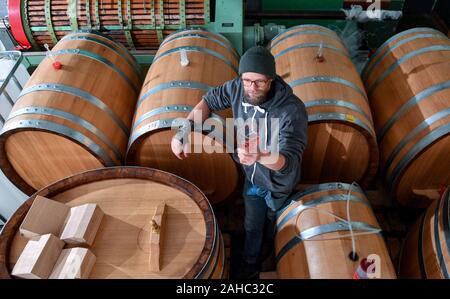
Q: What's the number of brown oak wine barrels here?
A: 7